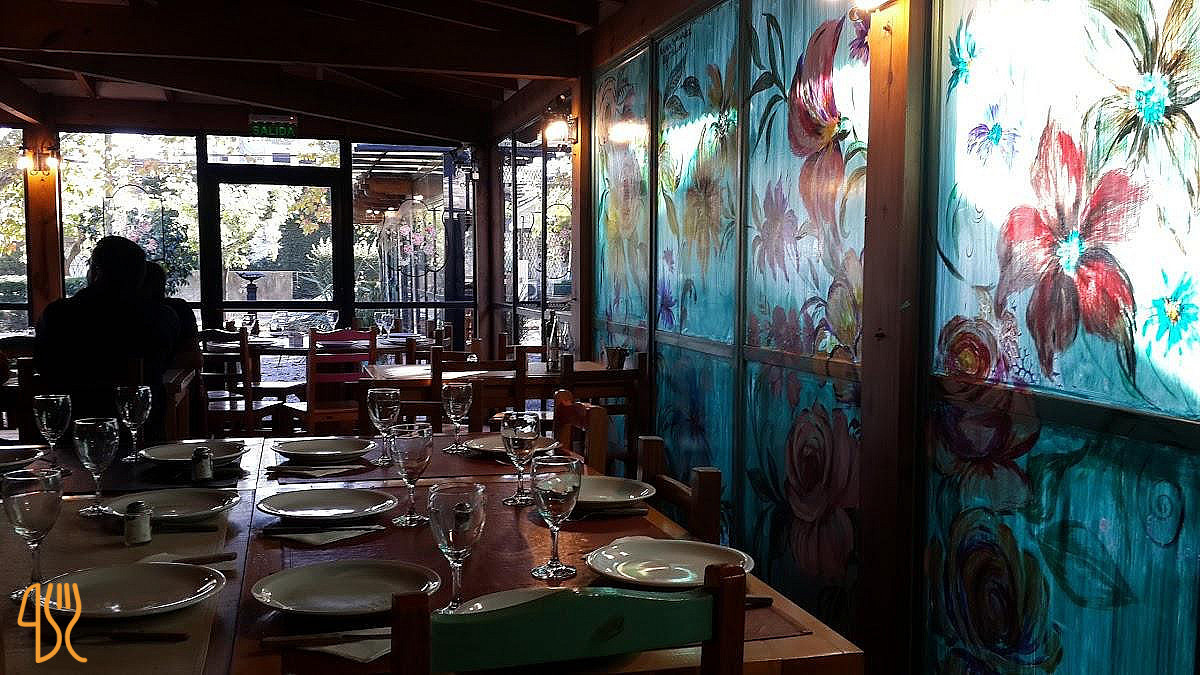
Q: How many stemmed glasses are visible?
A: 14